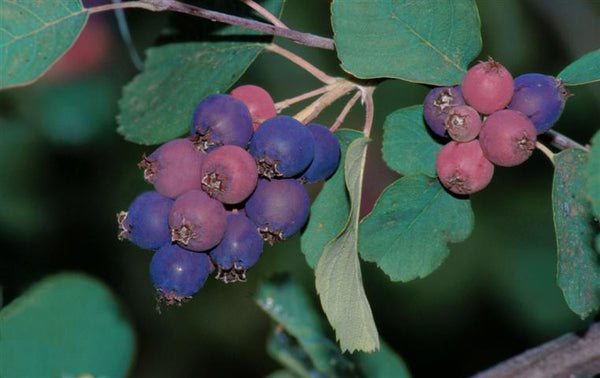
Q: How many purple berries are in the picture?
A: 9